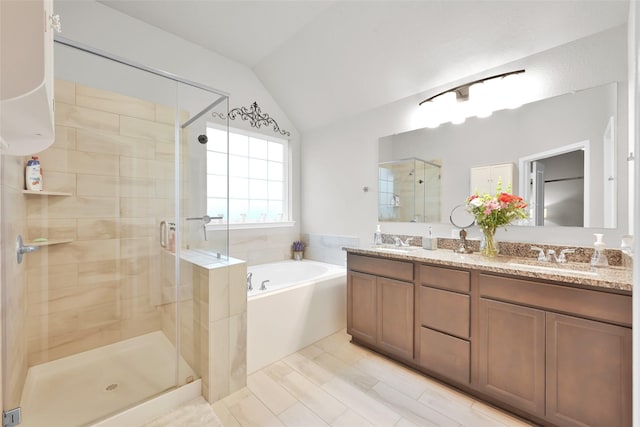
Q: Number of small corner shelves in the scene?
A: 2